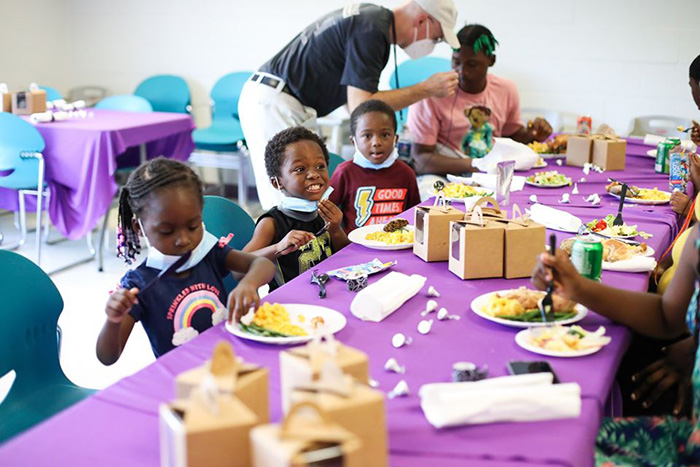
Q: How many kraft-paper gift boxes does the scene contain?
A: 13